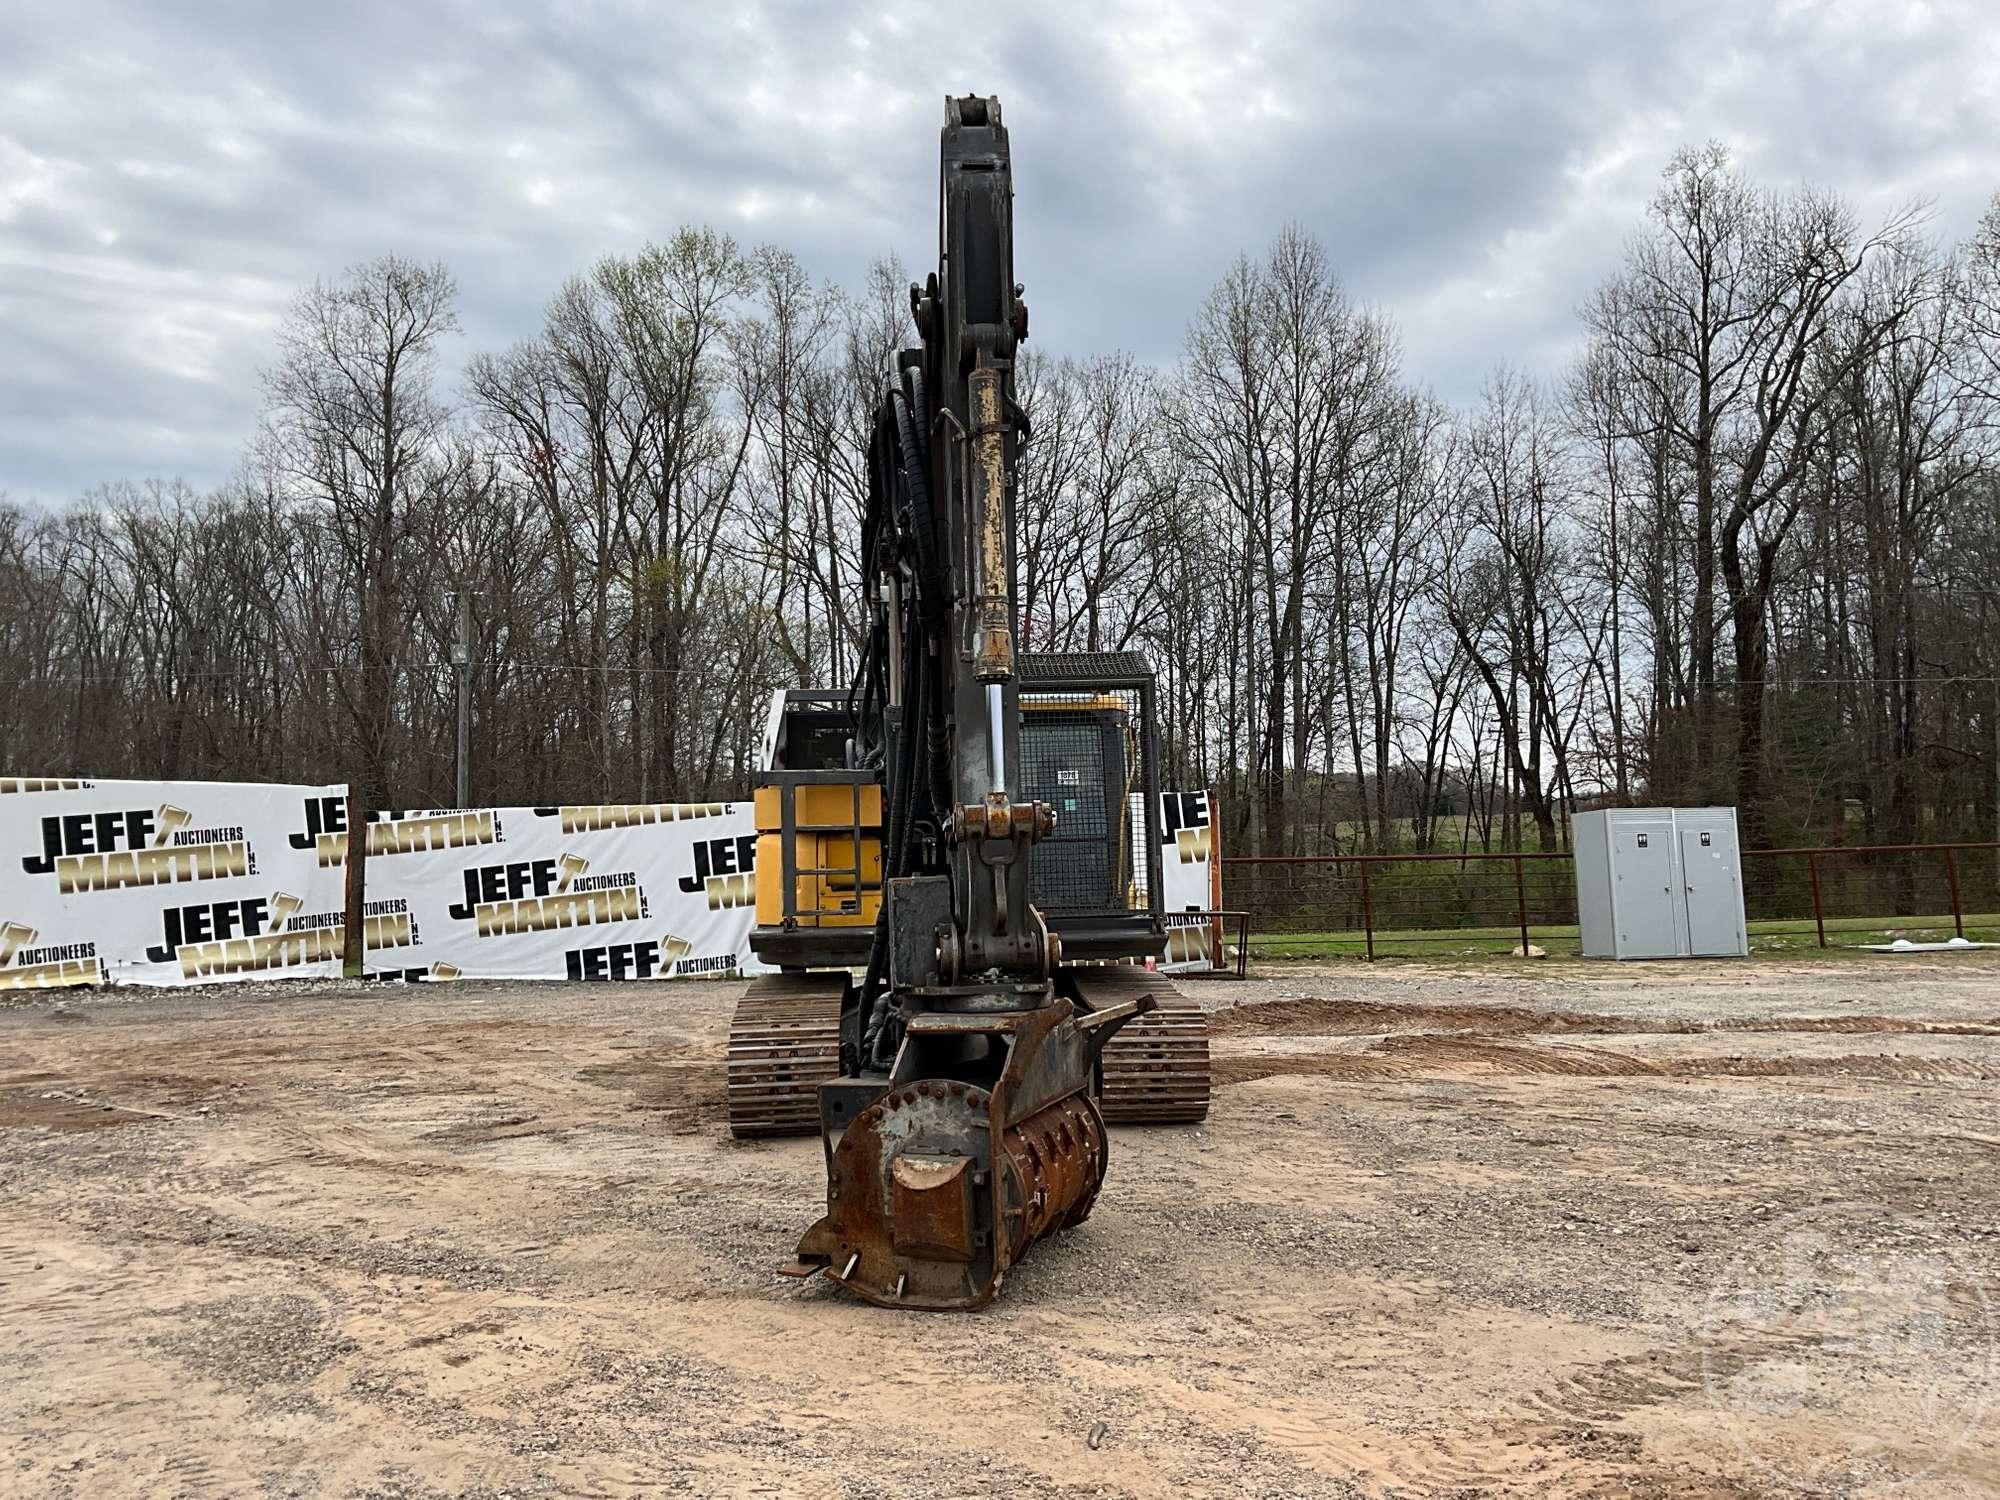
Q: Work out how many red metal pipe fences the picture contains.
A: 1